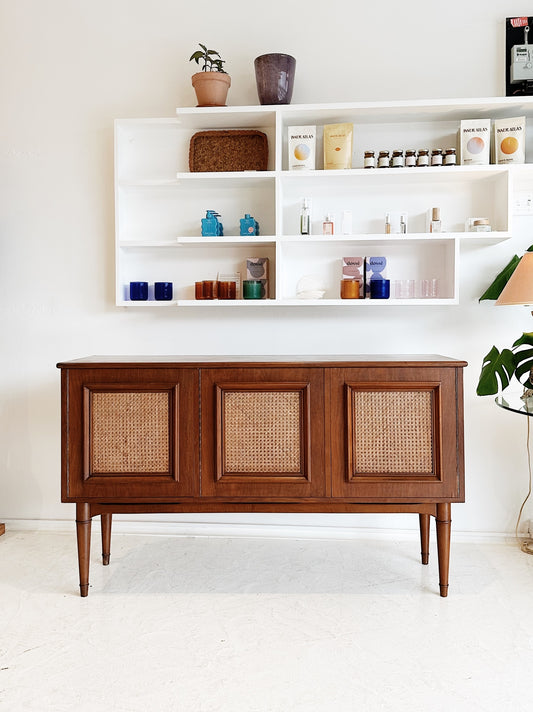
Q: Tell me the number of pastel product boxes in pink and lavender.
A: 2